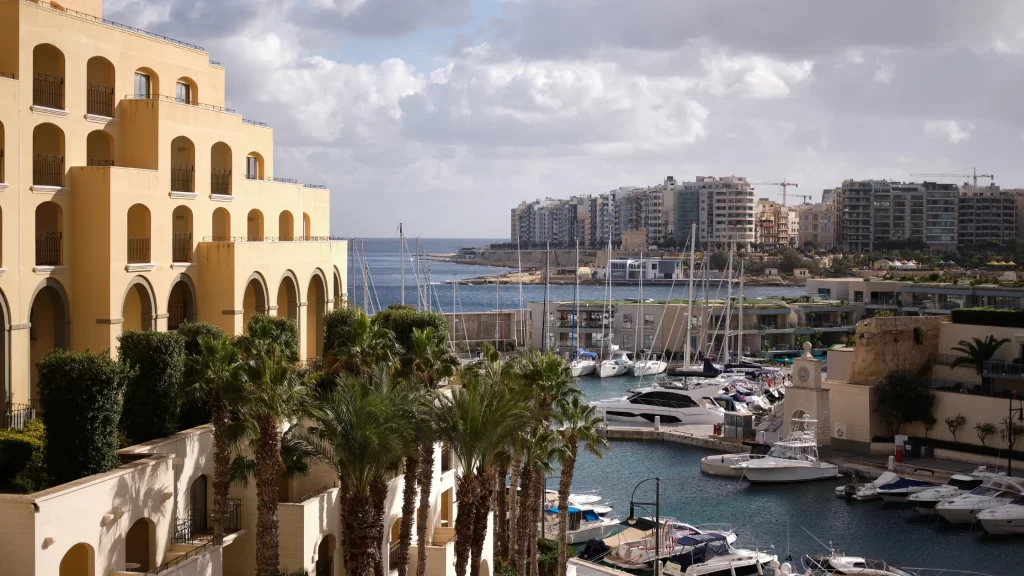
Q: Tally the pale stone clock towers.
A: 1